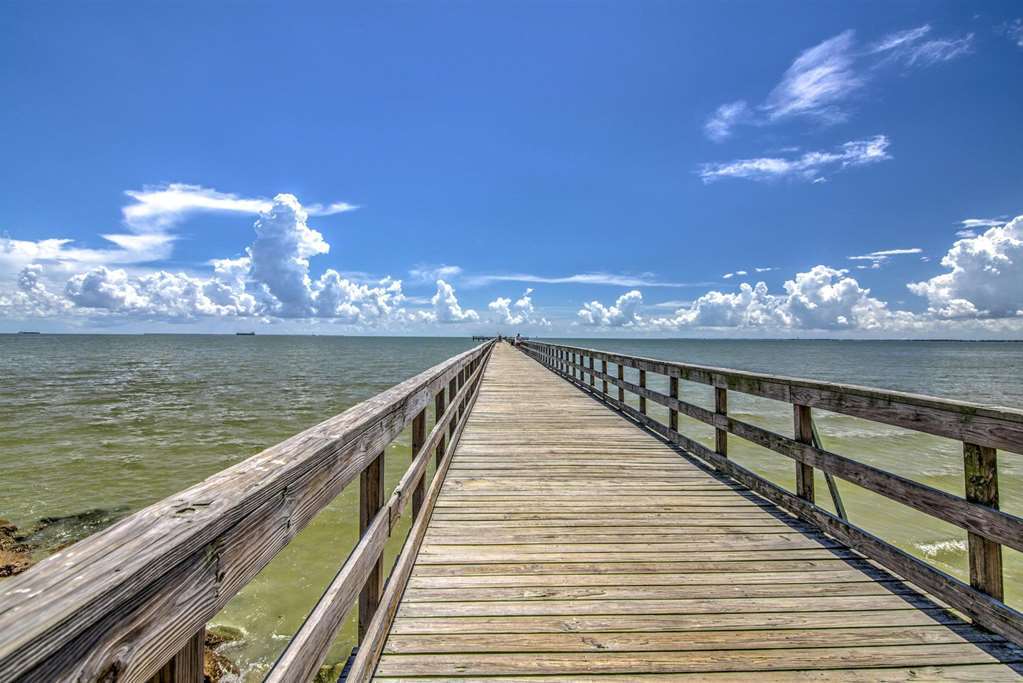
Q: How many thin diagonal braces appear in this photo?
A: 1